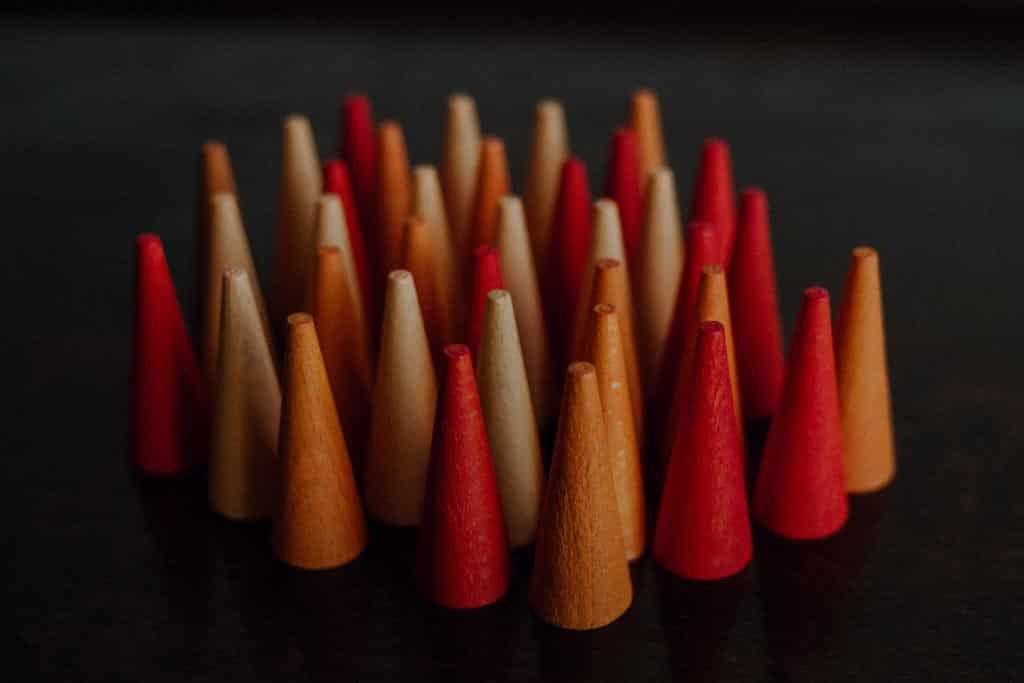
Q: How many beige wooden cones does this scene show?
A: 12